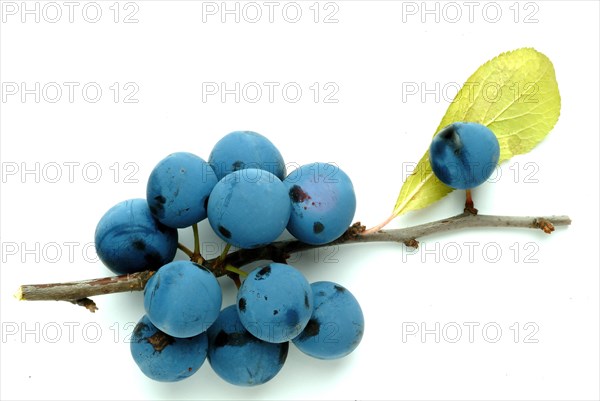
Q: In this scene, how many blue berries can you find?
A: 11